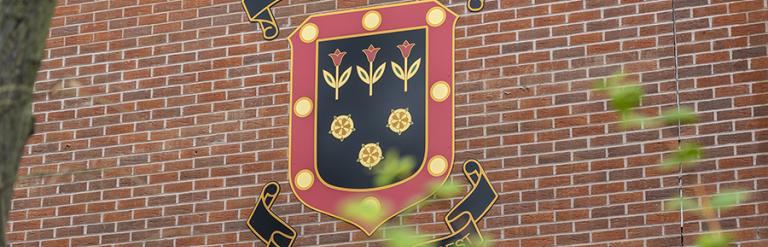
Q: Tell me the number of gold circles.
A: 8